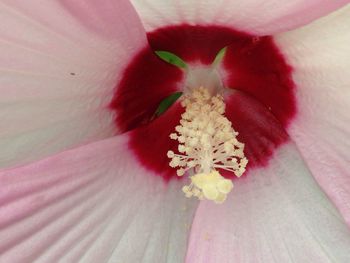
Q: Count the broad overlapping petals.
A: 5